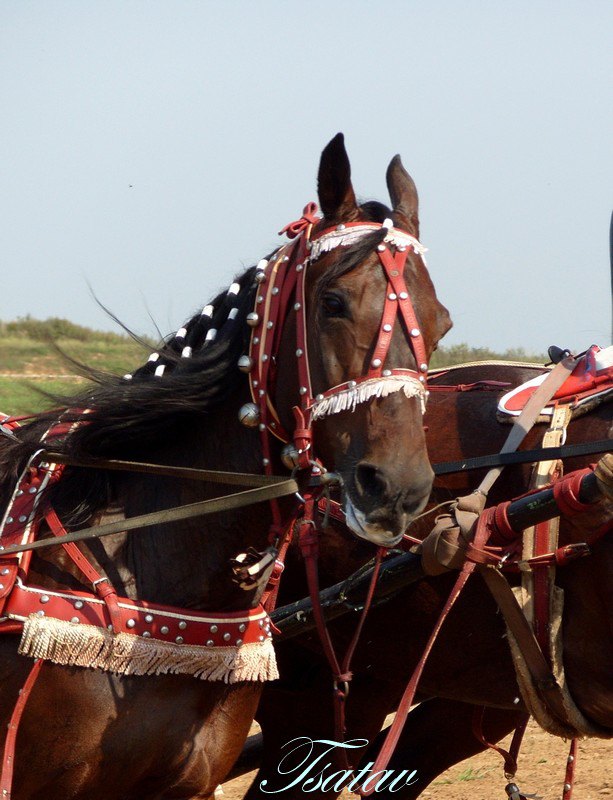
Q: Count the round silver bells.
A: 5